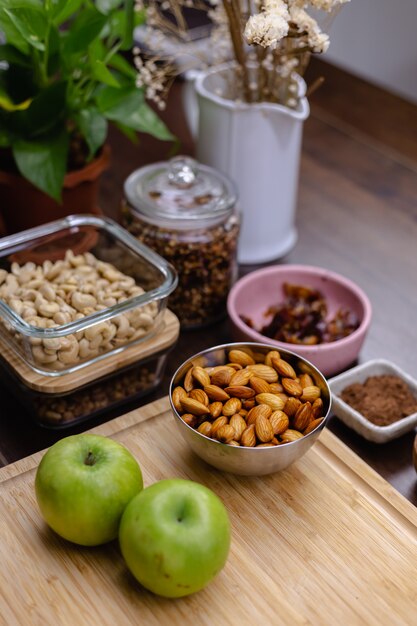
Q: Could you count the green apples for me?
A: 2